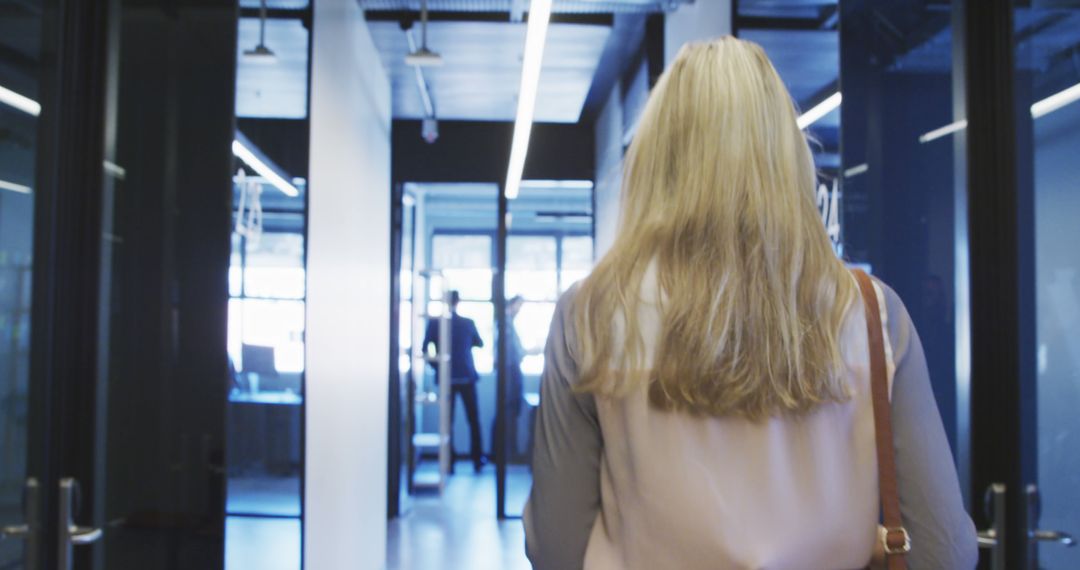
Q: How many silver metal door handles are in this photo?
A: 4